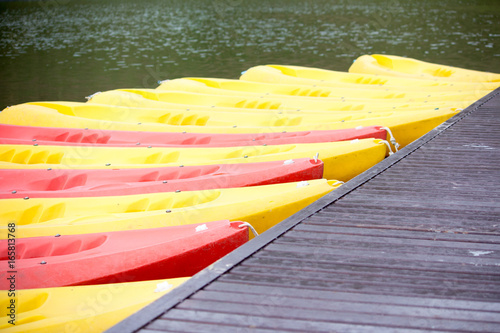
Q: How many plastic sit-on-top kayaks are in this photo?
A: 11